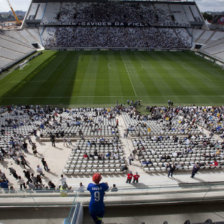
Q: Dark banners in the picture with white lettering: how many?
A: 1